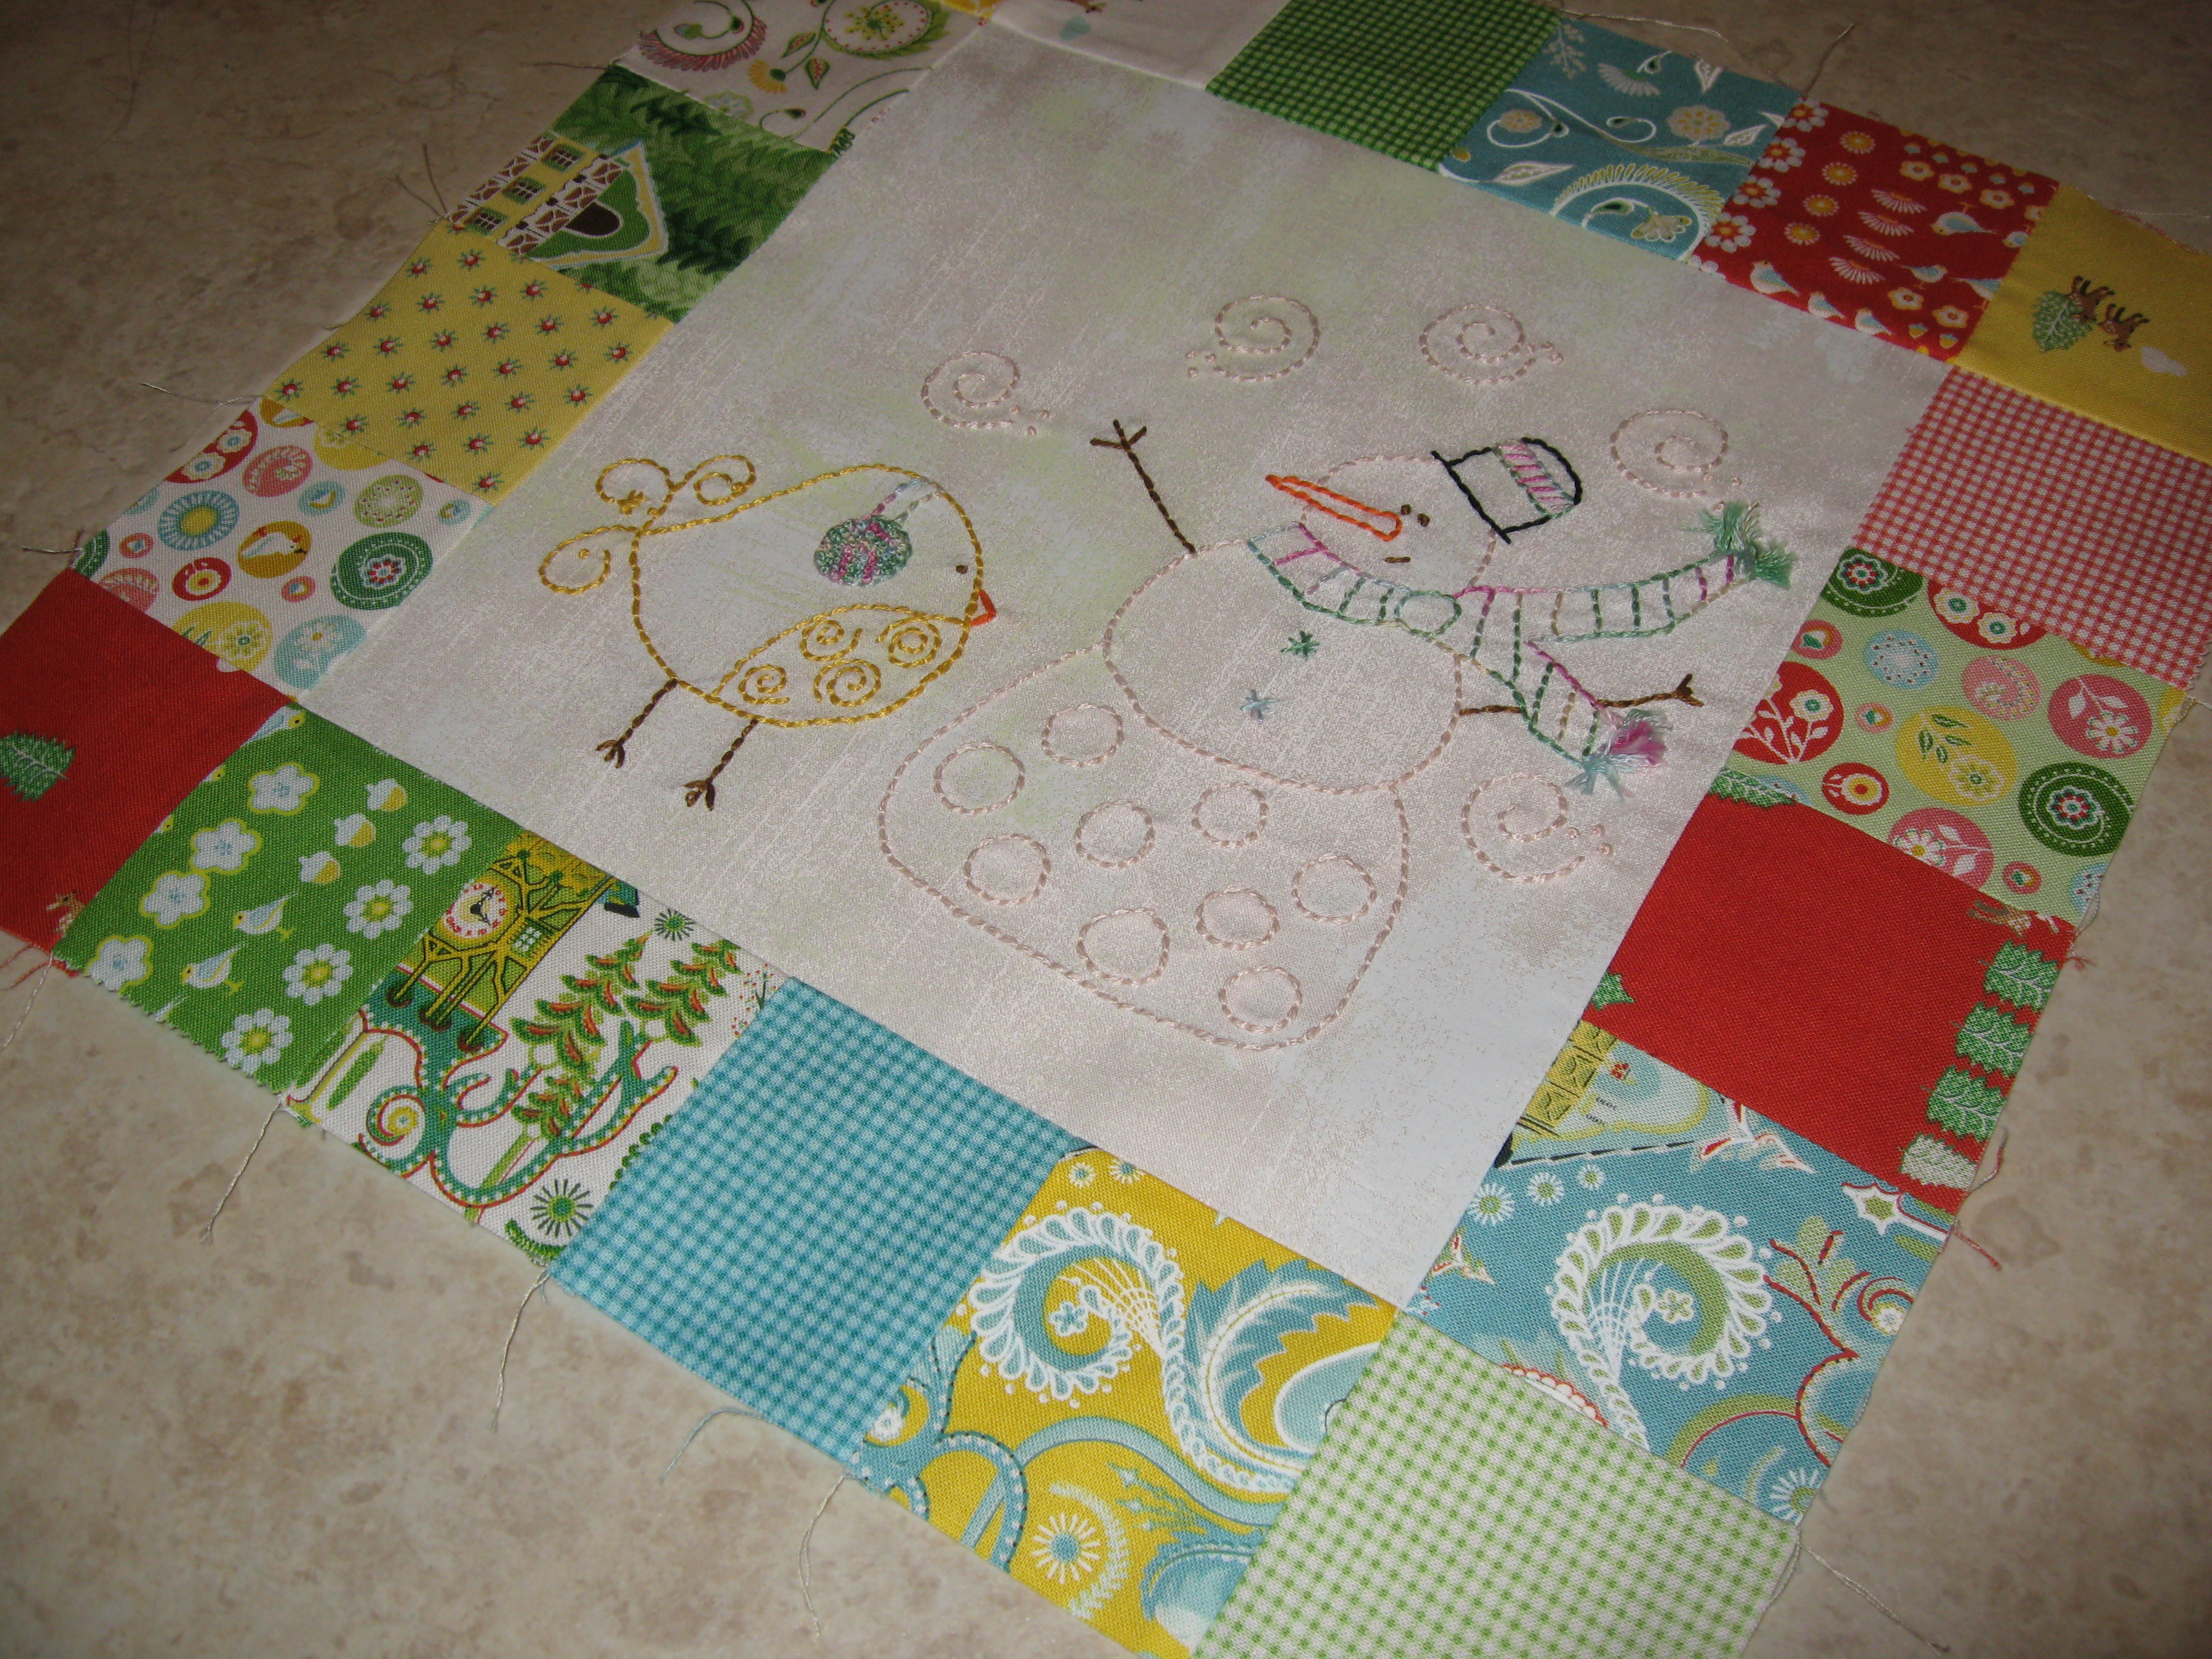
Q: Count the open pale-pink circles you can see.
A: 9